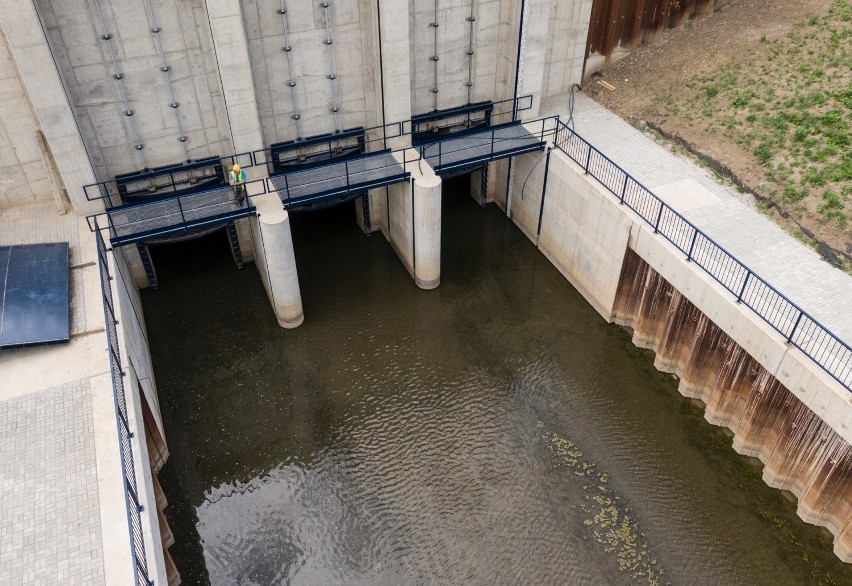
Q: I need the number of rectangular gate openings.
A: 3